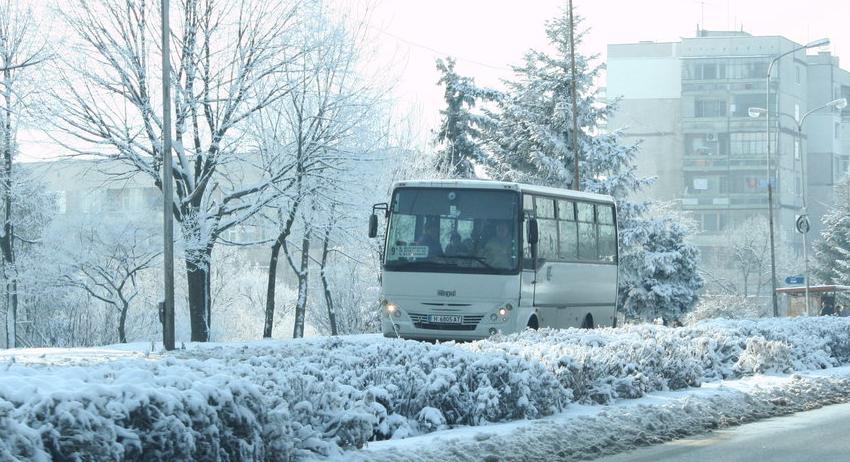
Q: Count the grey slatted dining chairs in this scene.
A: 0